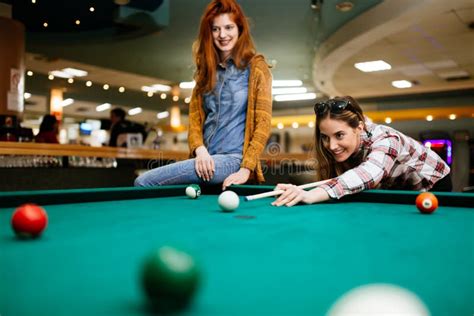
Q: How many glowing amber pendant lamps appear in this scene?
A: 2